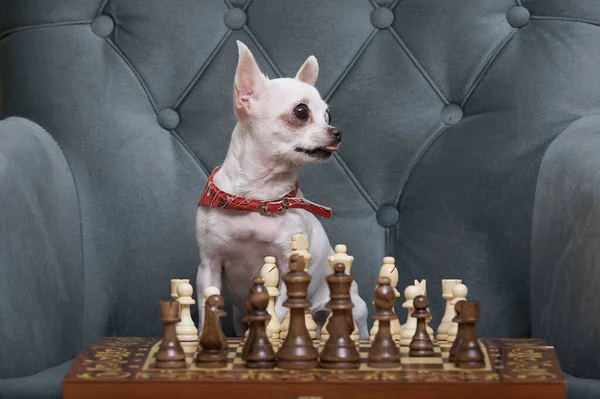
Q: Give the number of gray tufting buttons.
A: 7